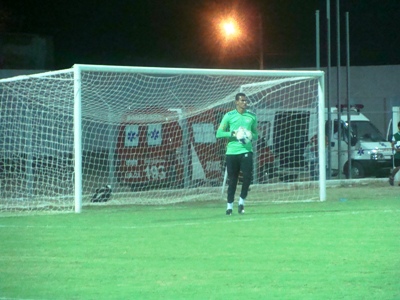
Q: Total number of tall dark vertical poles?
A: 4